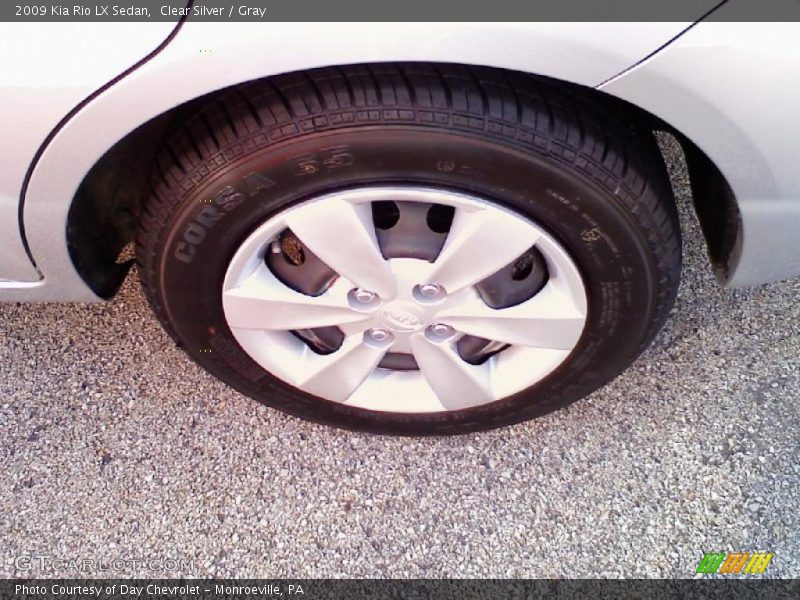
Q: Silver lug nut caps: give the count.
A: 4